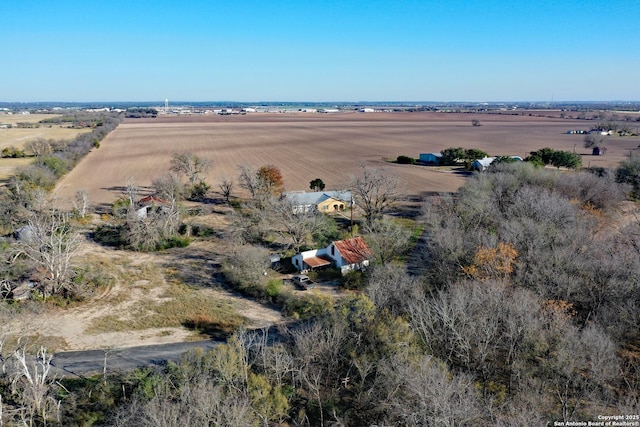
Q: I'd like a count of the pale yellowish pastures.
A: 3